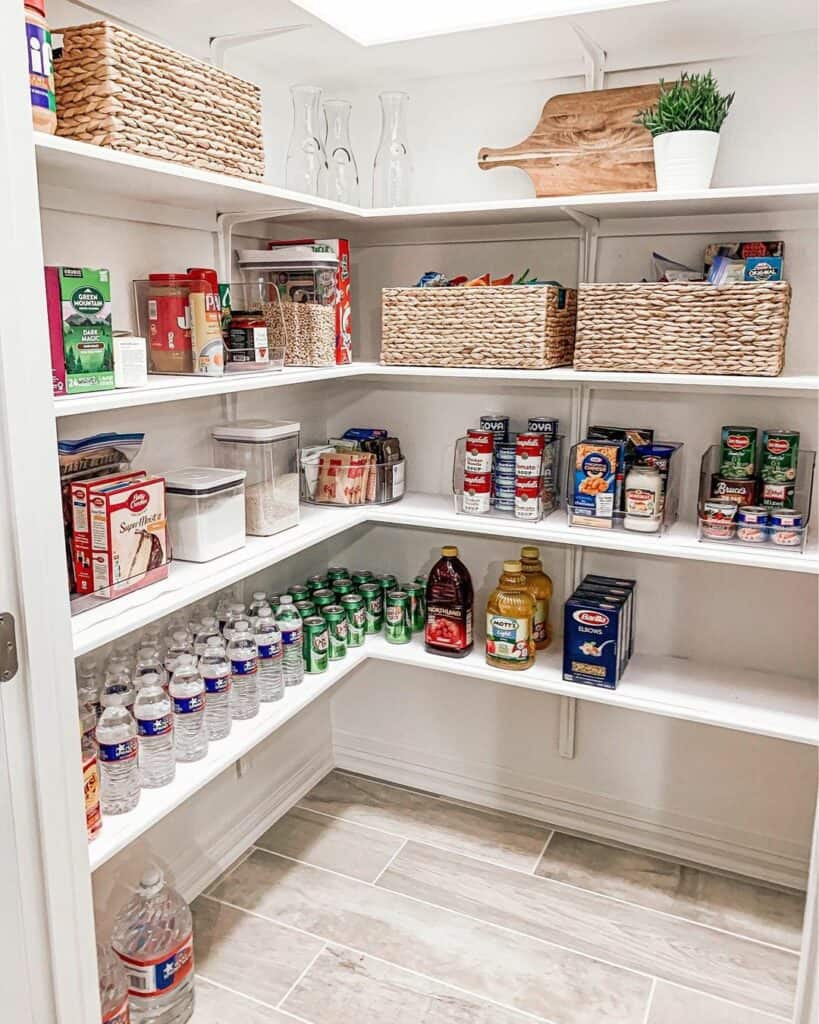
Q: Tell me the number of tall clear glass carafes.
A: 3